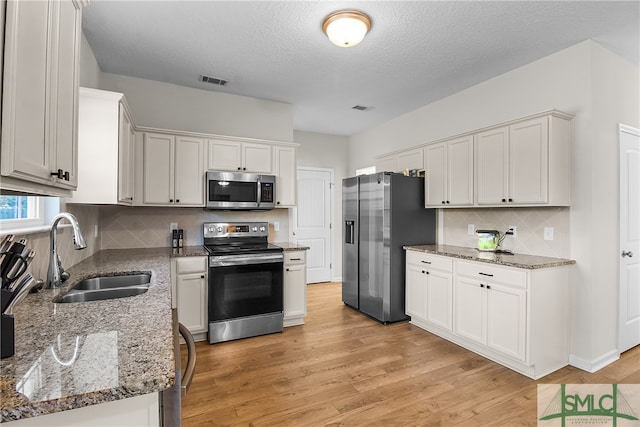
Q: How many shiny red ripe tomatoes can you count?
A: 0